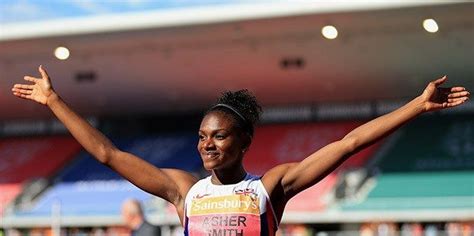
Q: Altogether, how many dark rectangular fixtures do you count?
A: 2